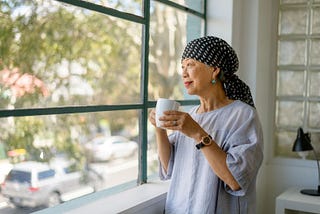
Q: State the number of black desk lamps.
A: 1